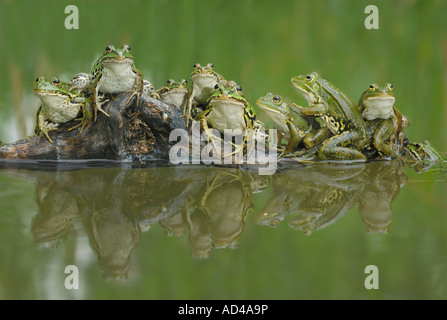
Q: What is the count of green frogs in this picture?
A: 9